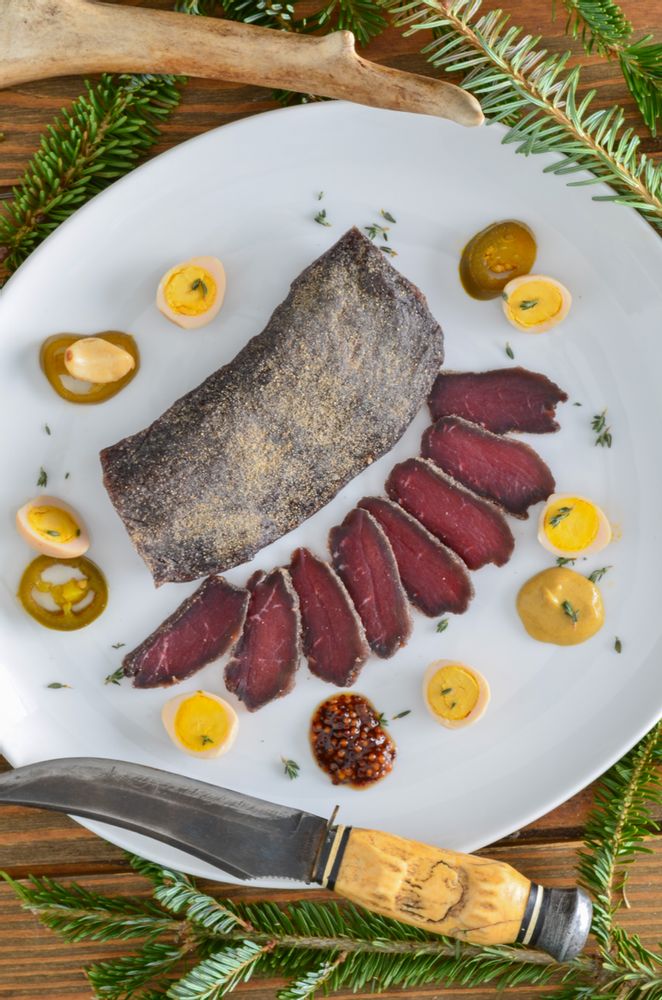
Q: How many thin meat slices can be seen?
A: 8